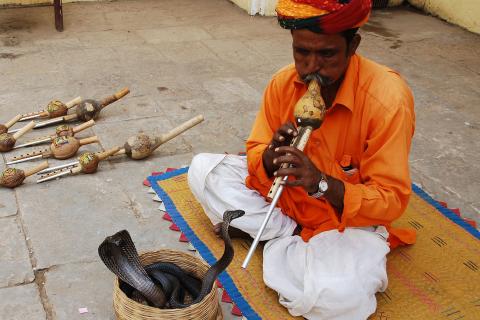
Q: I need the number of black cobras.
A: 2